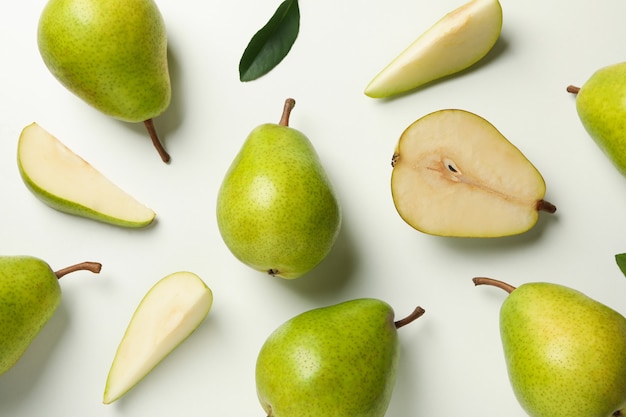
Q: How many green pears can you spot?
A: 6